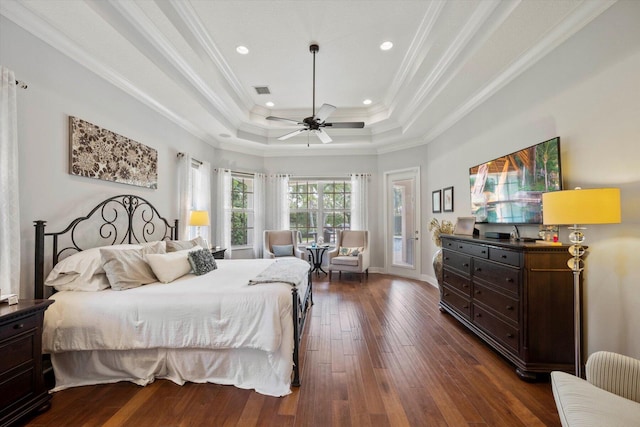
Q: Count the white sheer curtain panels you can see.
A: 7